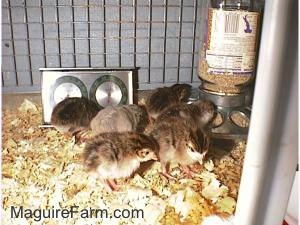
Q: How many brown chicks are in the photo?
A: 5